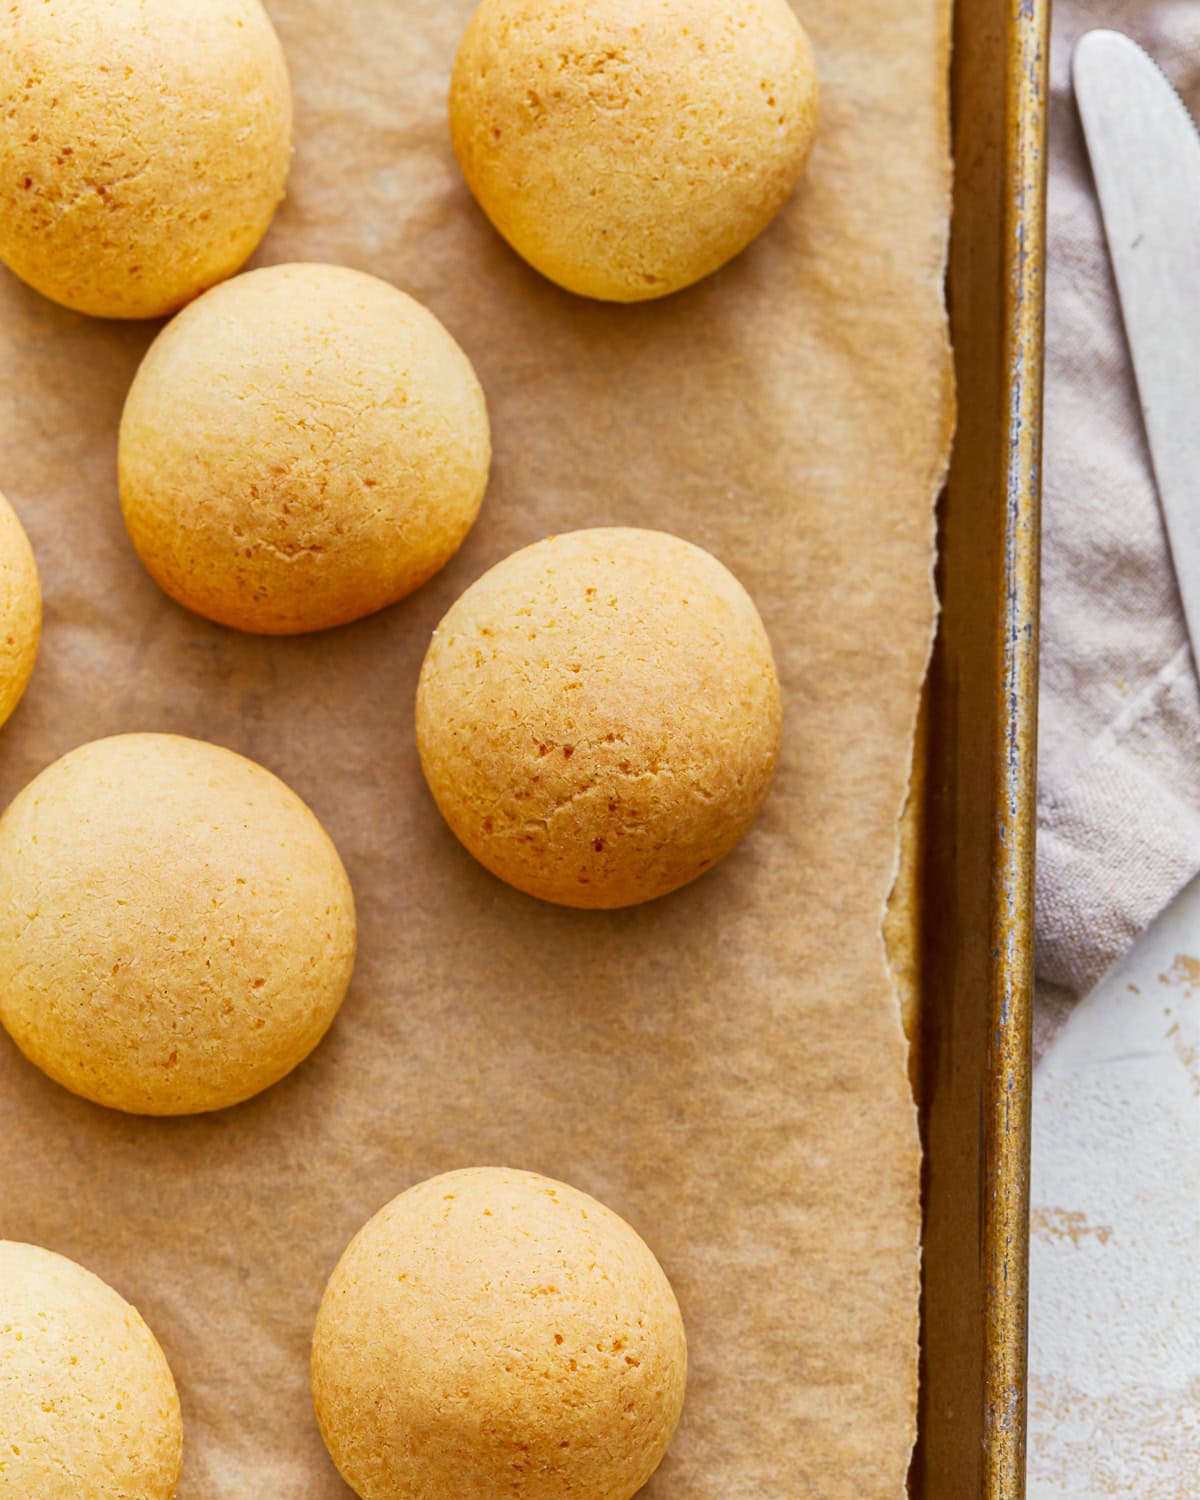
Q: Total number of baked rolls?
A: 8